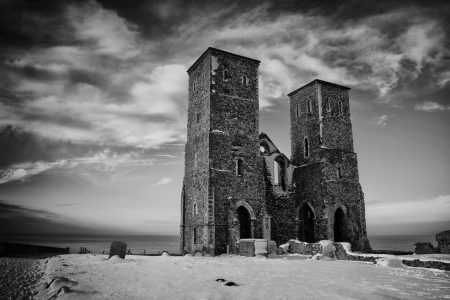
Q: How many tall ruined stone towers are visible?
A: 2